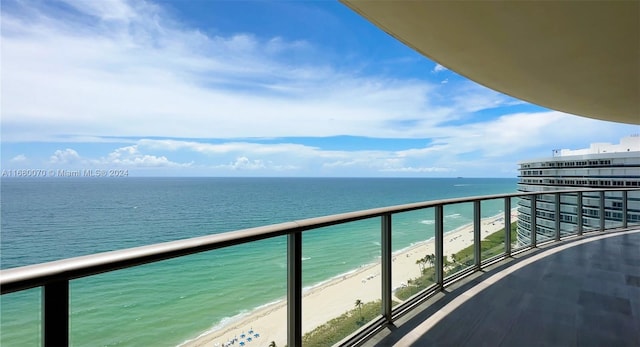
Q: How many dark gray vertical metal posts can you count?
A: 11